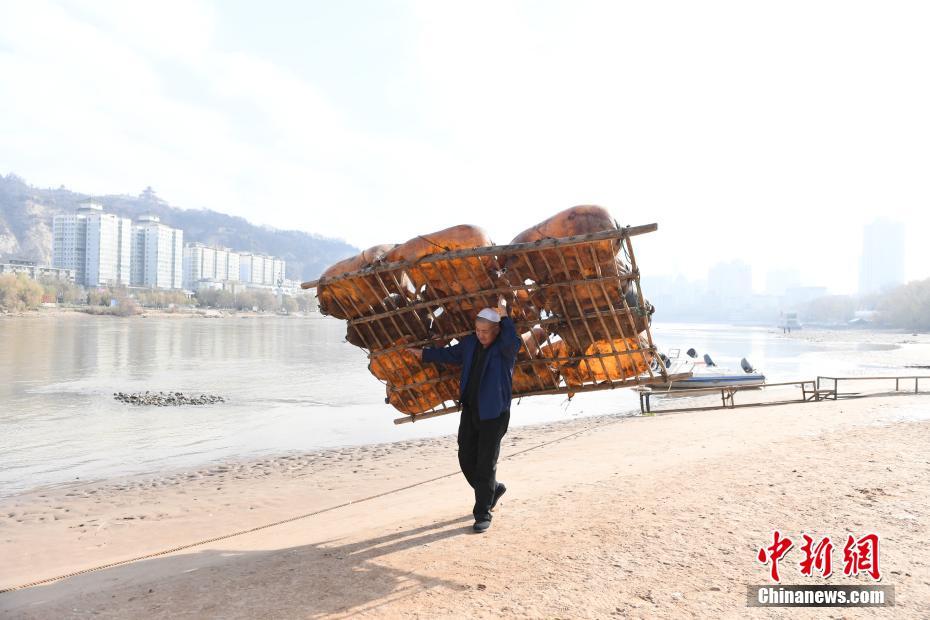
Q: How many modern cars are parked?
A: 0